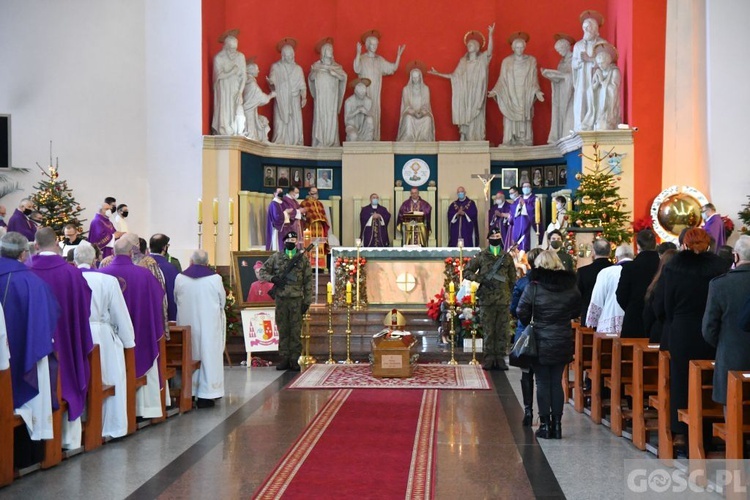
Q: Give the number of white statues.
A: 12